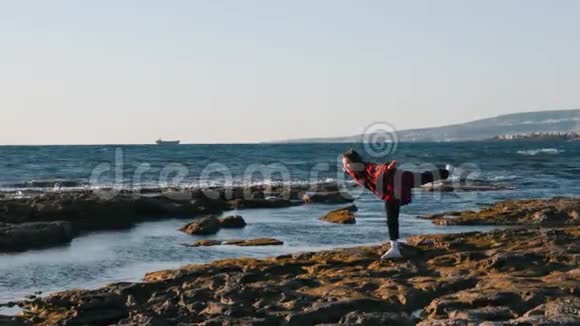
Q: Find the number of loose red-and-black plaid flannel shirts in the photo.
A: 1